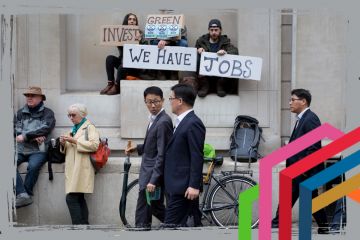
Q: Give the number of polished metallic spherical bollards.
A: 0